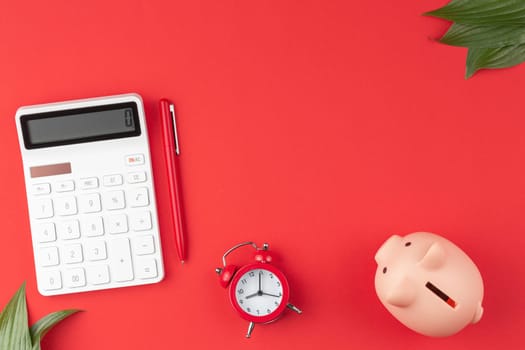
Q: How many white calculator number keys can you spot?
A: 11